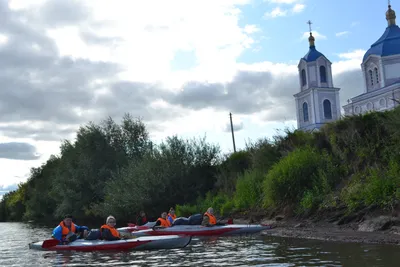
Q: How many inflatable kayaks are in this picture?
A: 3